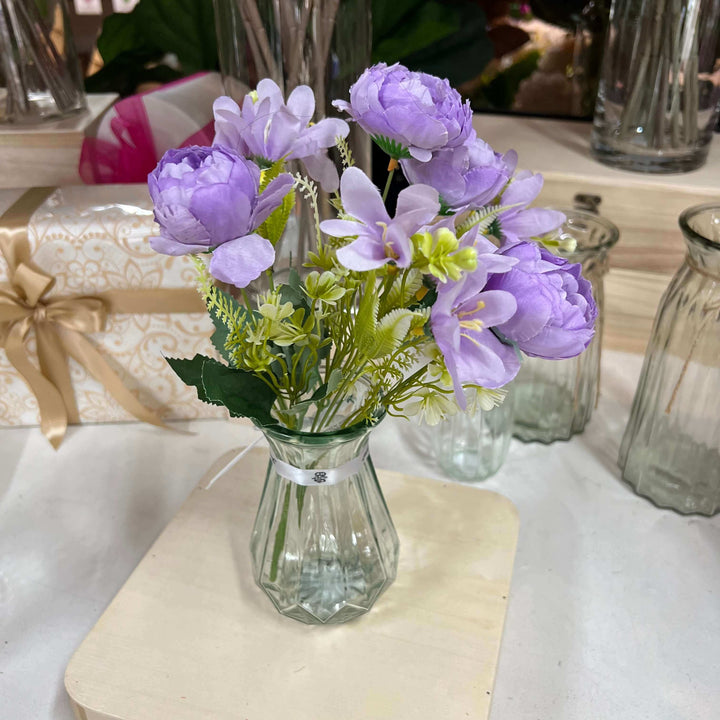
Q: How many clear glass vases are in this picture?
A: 7